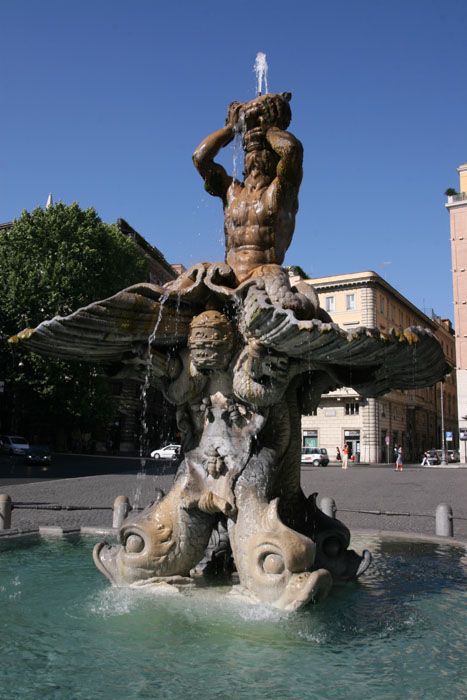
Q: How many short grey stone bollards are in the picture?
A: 4